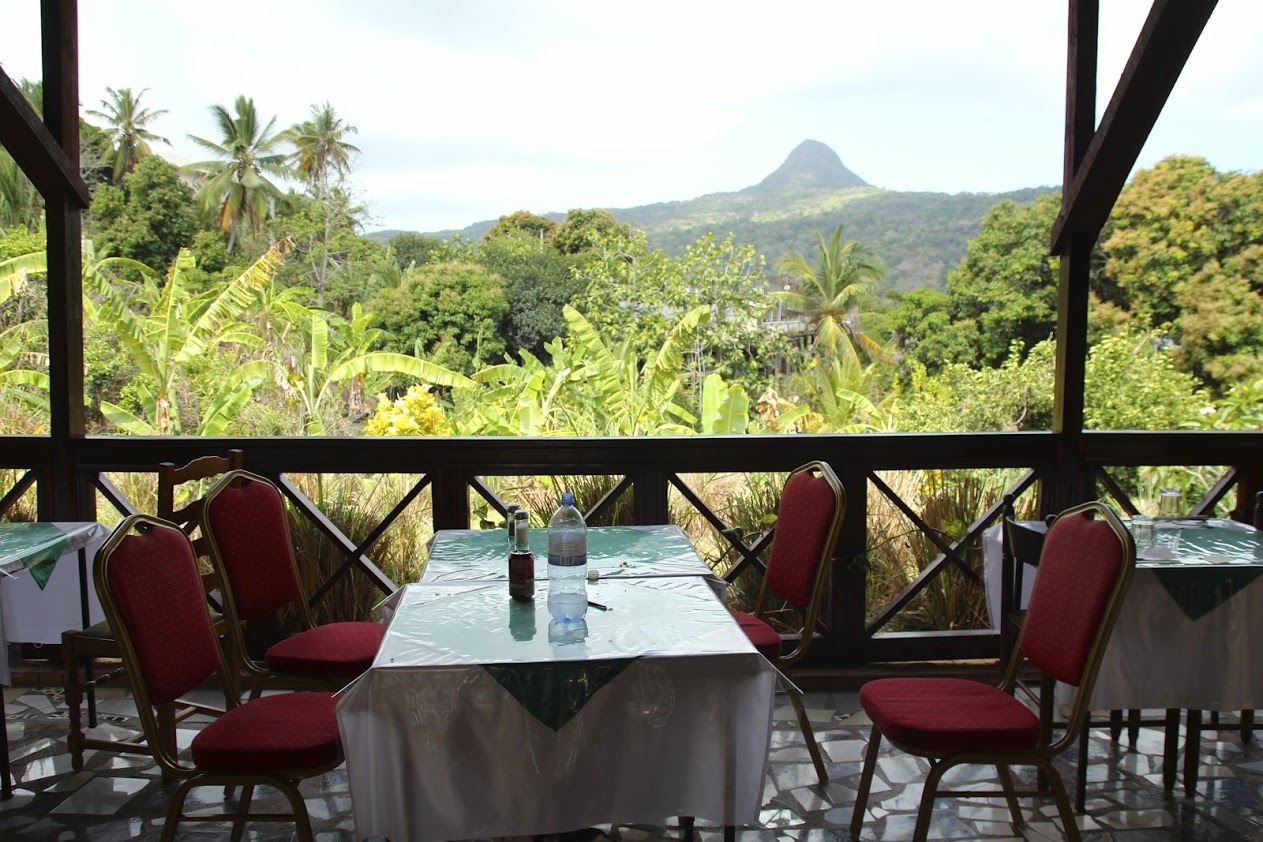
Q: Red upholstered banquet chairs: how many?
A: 4